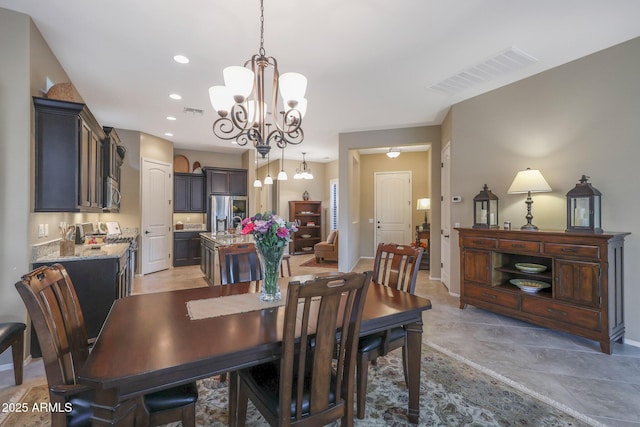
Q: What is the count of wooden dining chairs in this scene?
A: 5